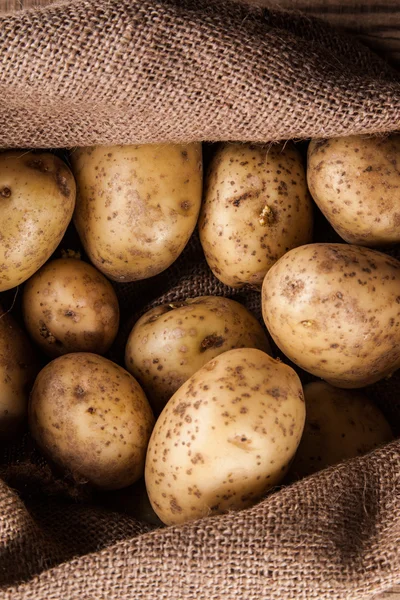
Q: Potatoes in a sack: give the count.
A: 11